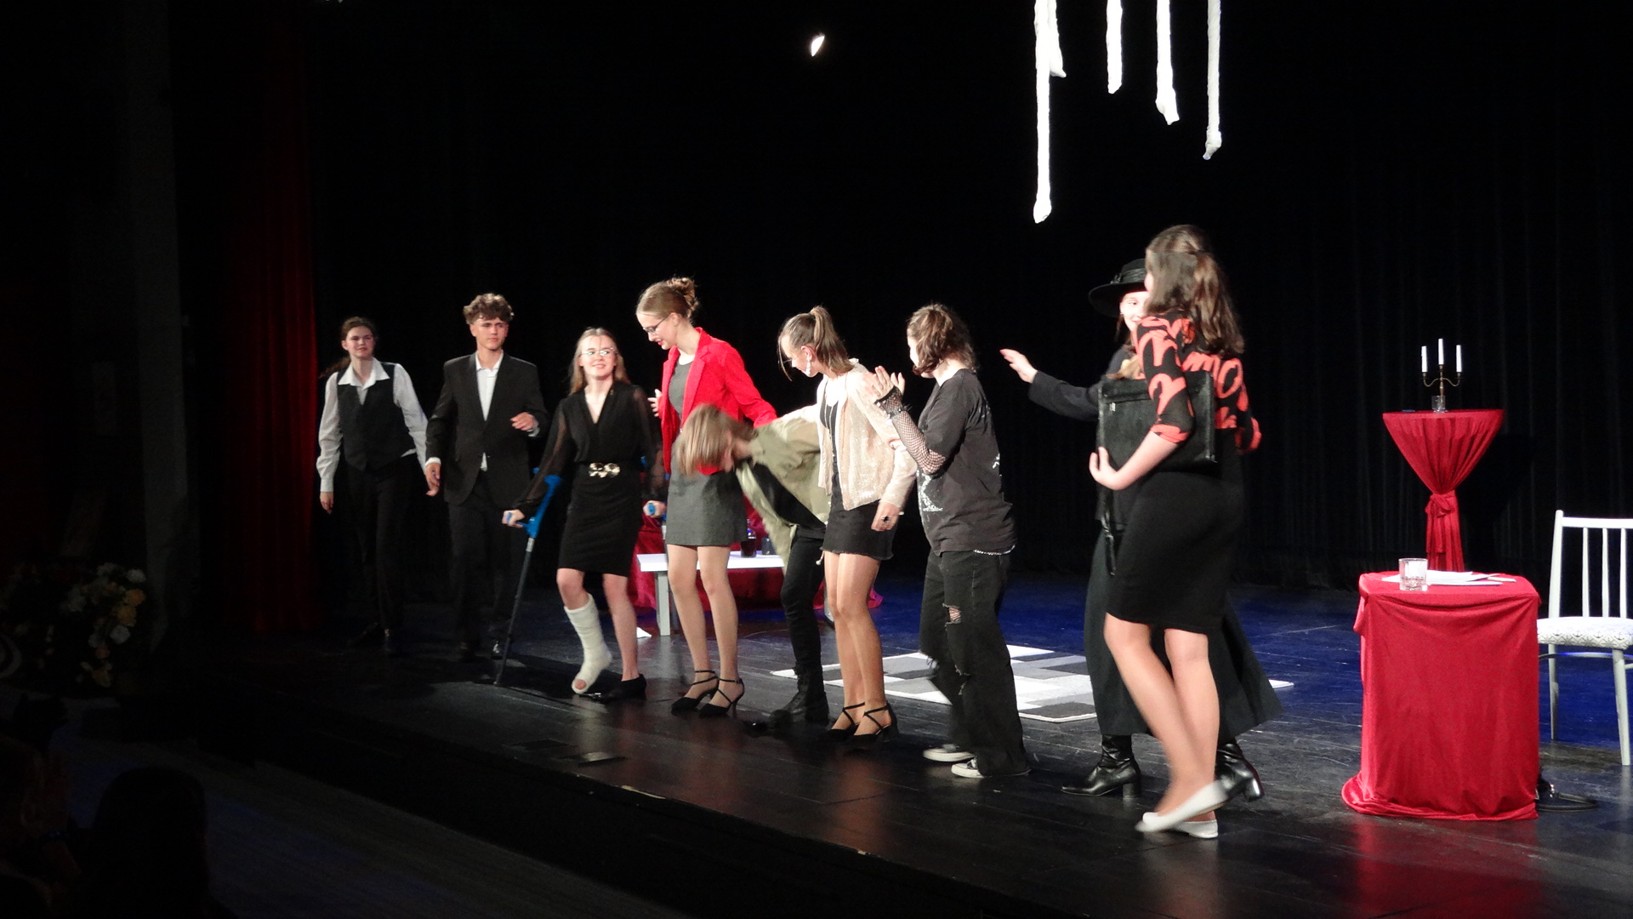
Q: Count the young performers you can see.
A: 9